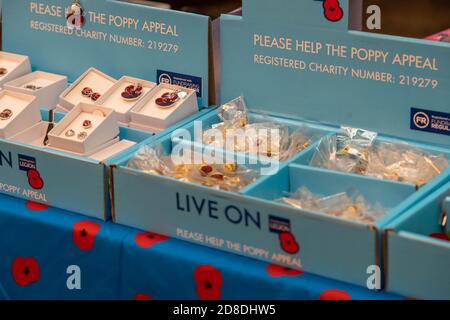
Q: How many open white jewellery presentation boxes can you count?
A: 7